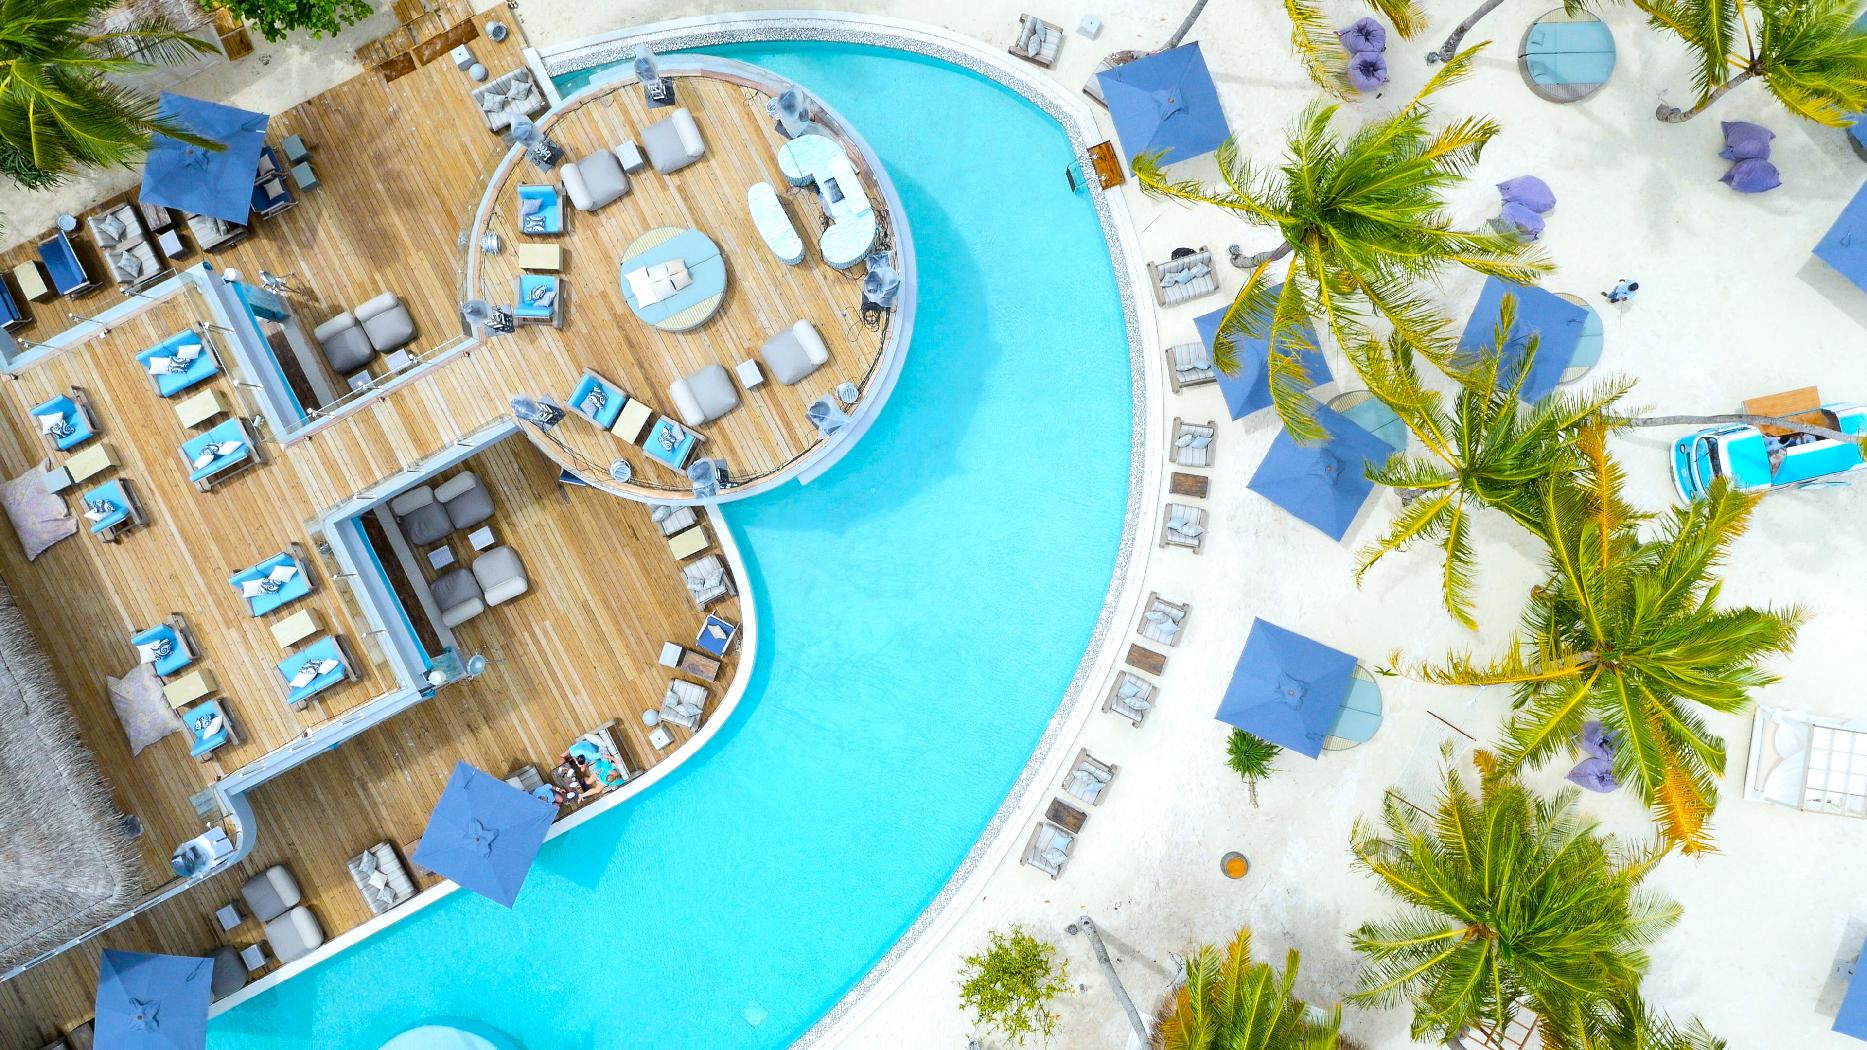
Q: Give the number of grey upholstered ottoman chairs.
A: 13